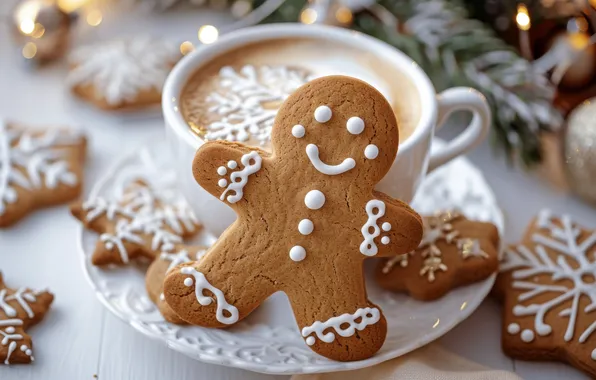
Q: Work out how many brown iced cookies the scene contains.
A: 8